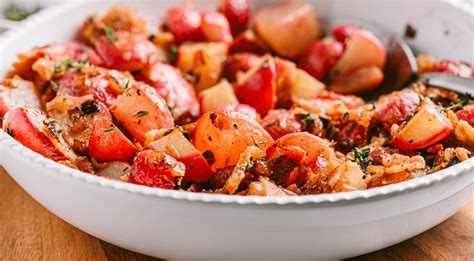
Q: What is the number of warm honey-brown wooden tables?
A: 1